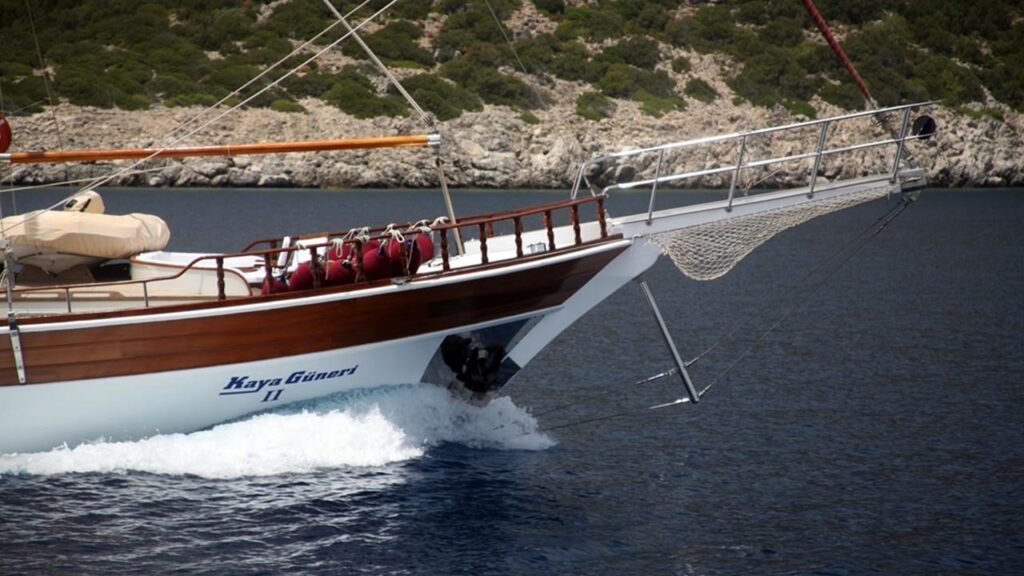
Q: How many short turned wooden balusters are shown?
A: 11